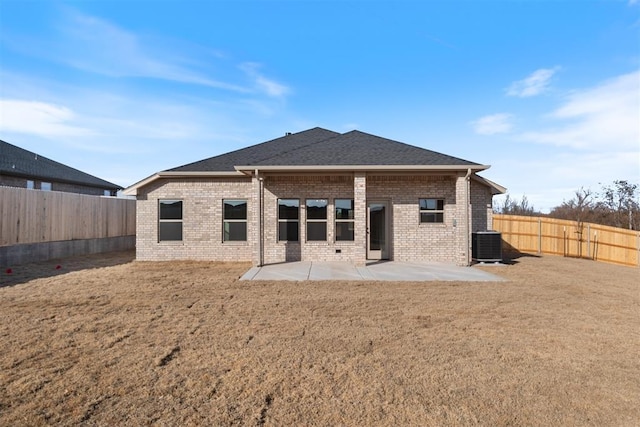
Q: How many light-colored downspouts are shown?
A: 2